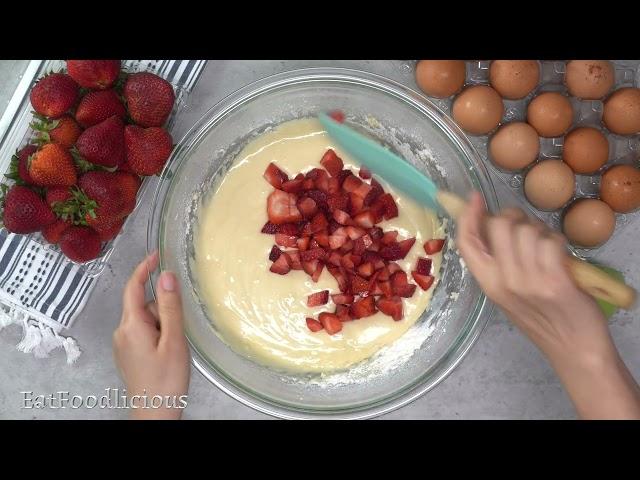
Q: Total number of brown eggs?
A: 11